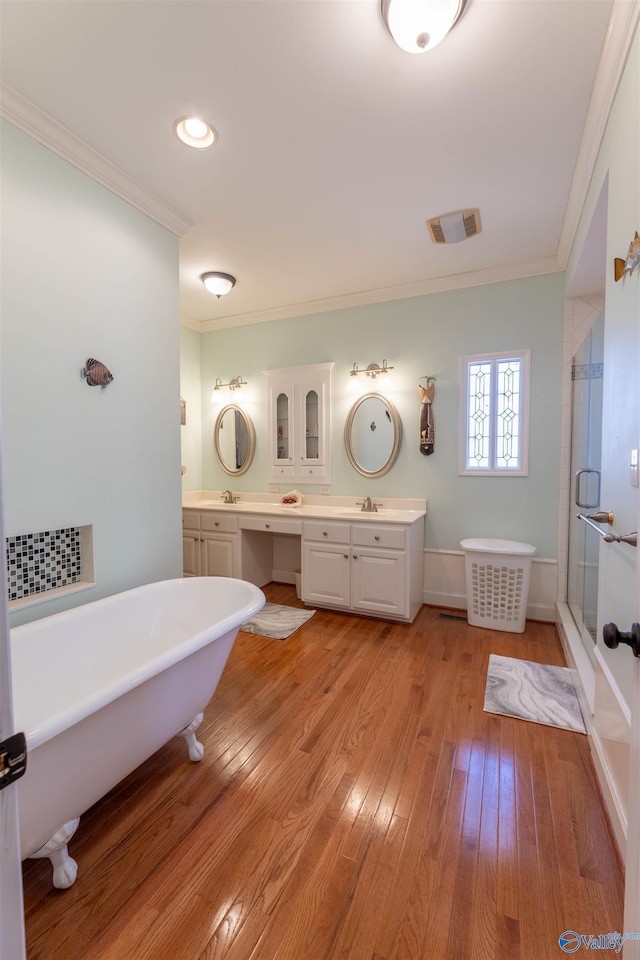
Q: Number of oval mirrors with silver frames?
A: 2